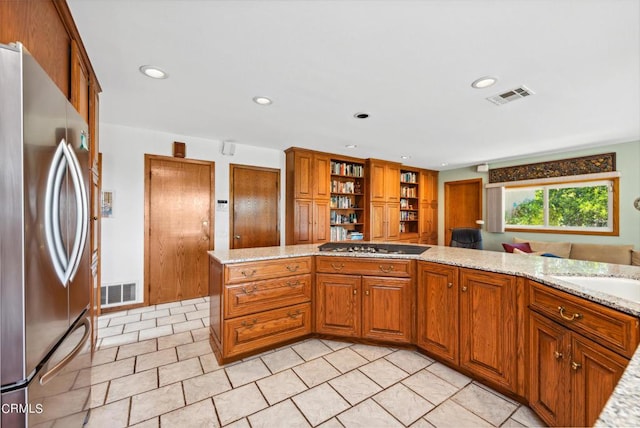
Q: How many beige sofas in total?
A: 1